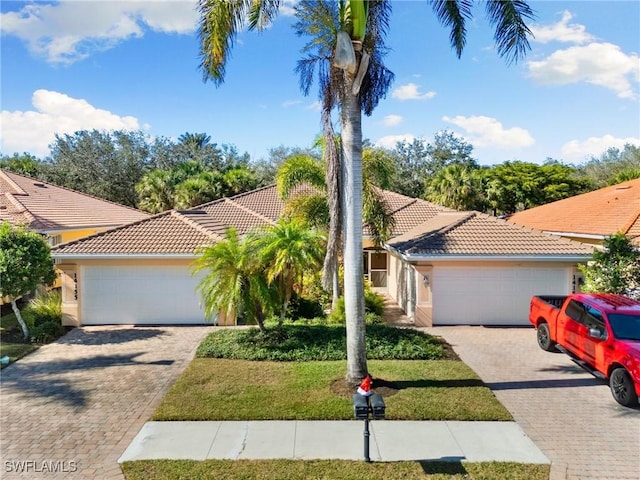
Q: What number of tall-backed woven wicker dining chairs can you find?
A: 0